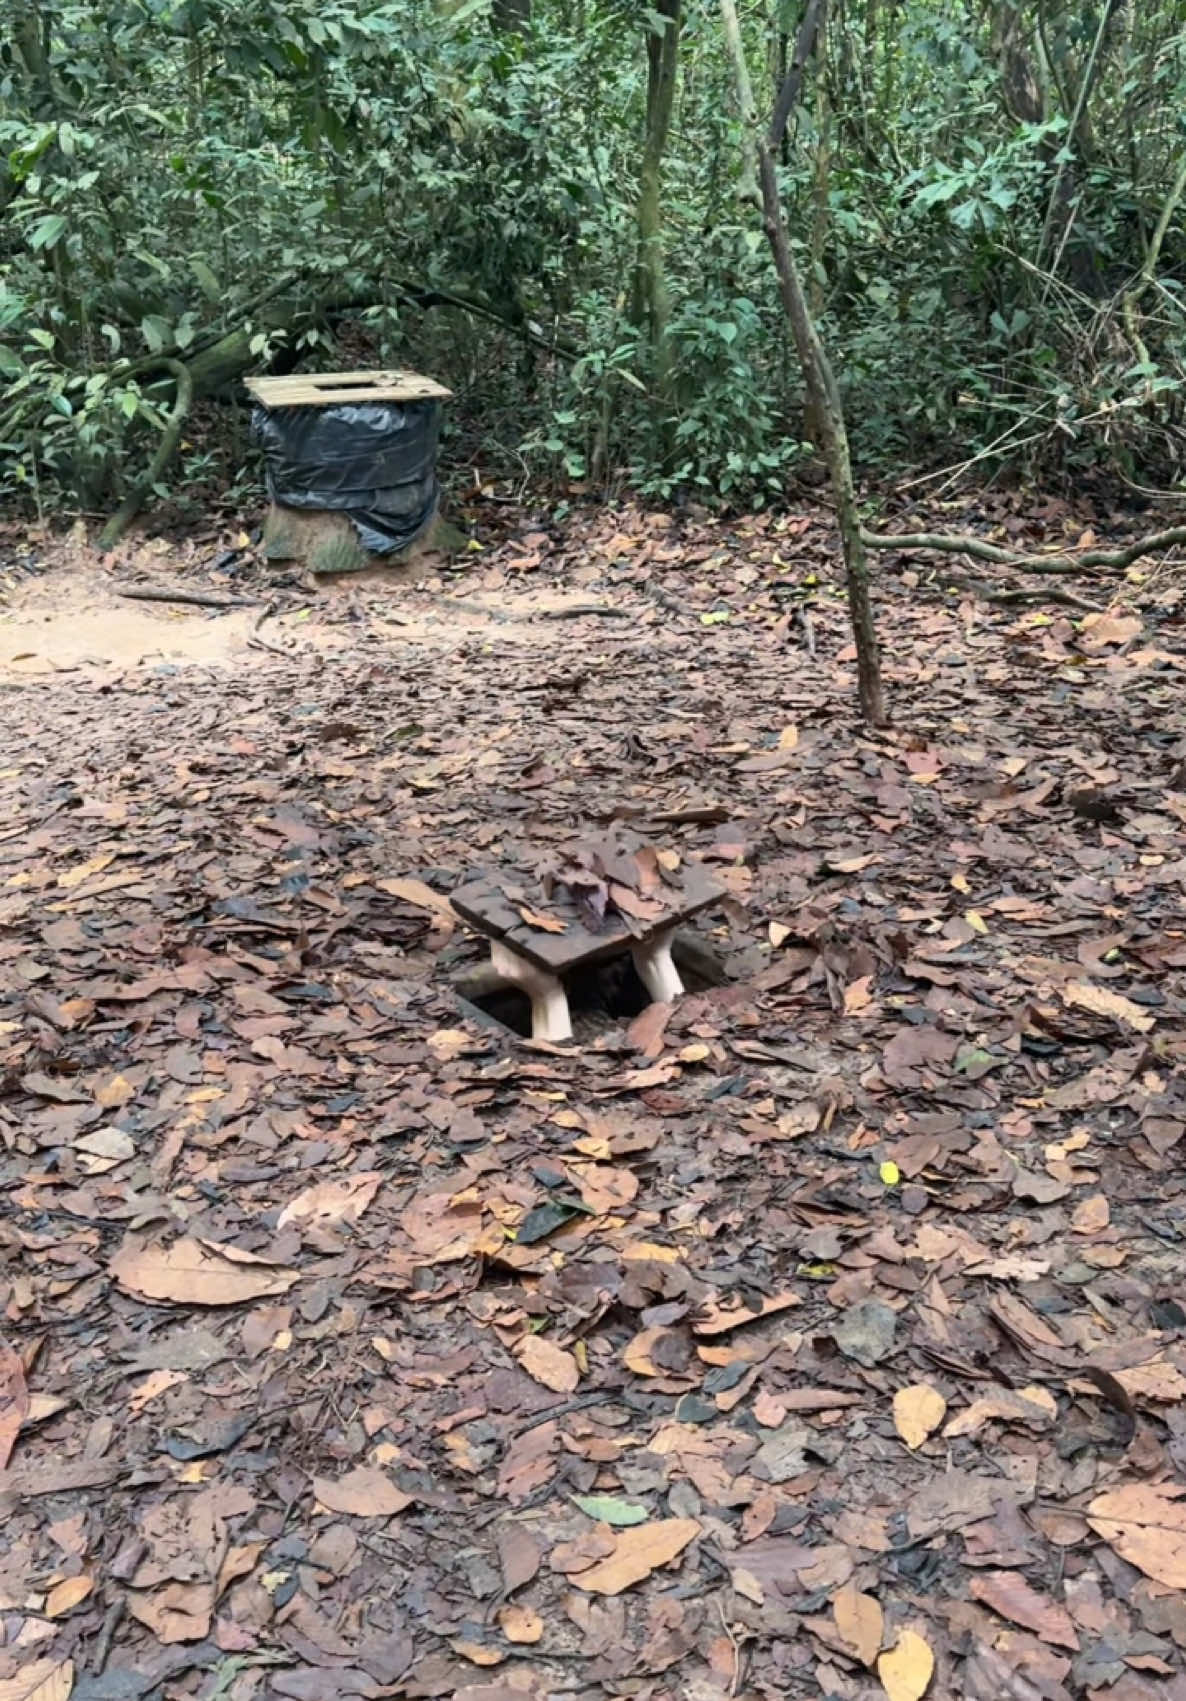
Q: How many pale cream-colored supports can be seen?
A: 2